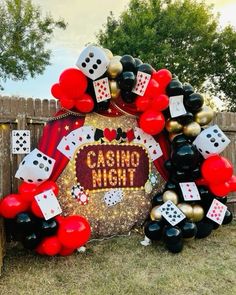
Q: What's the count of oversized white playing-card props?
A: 8